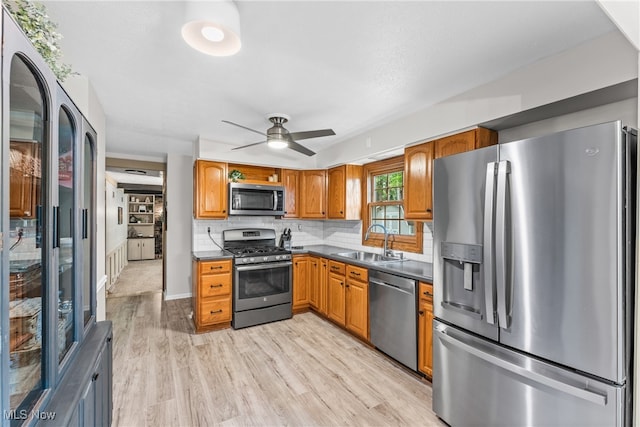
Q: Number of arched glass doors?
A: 3